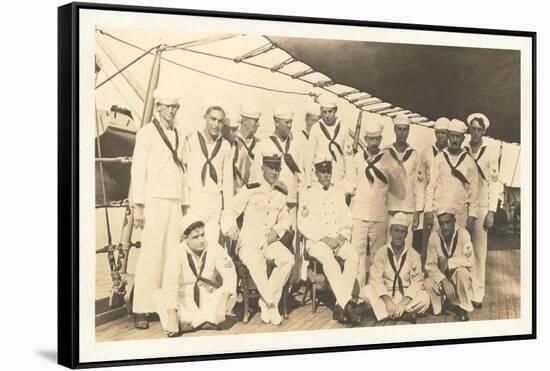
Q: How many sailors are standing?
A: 12